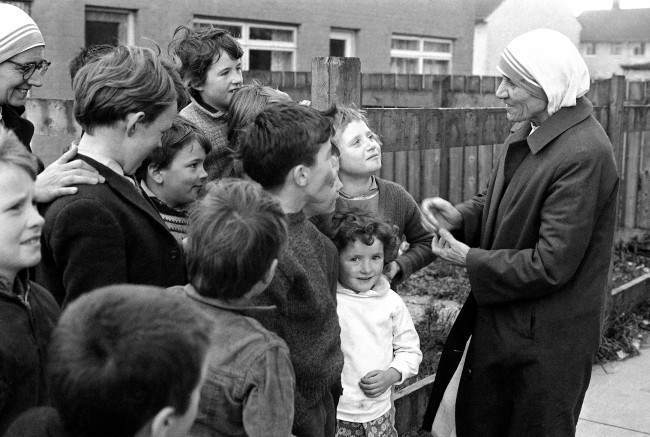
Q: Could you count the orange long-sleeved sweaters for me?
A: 0